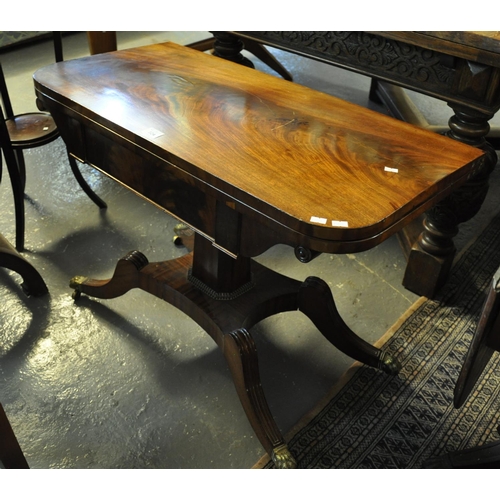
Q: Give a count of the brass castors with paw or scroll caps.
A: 4